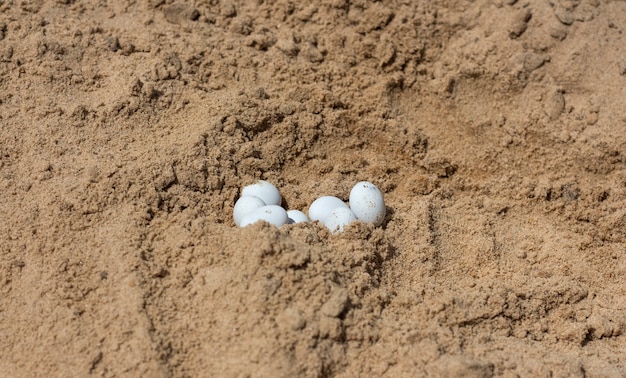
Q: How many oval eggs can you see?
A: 7